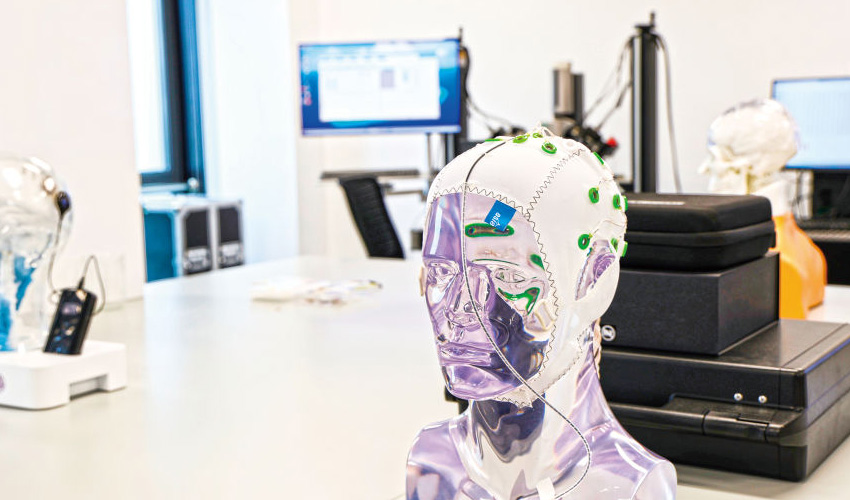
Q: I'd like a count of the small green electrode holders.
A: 11